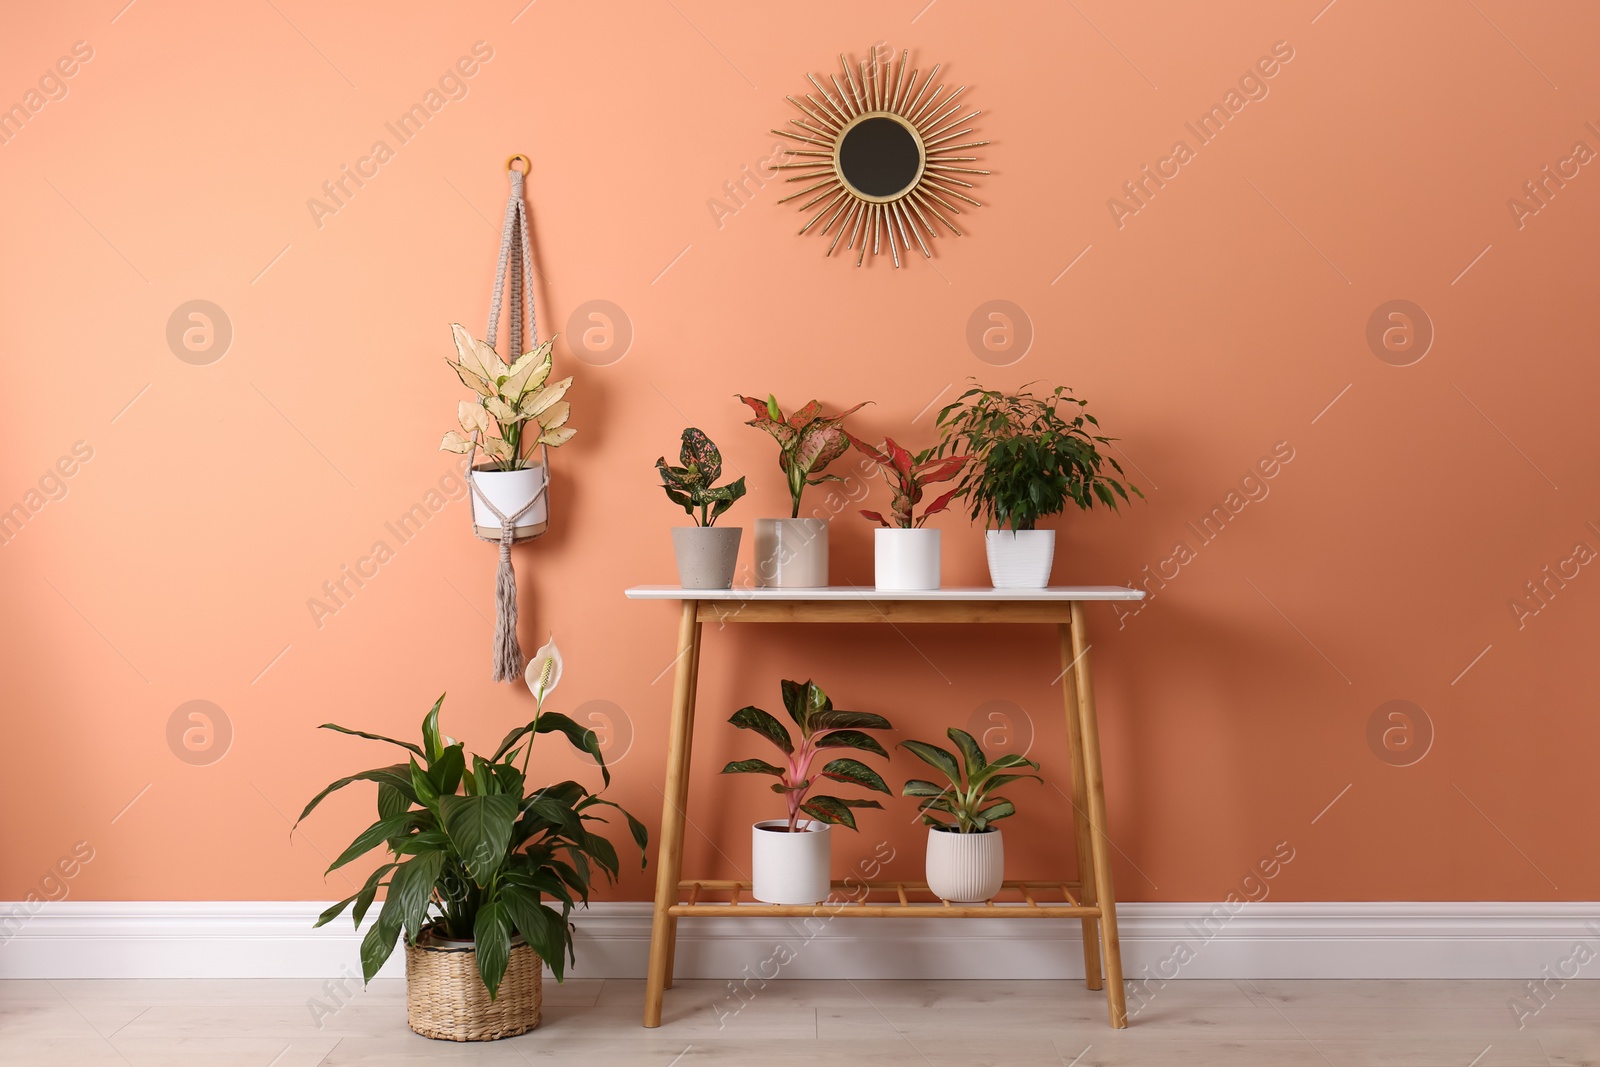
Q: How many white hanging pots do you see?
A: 1